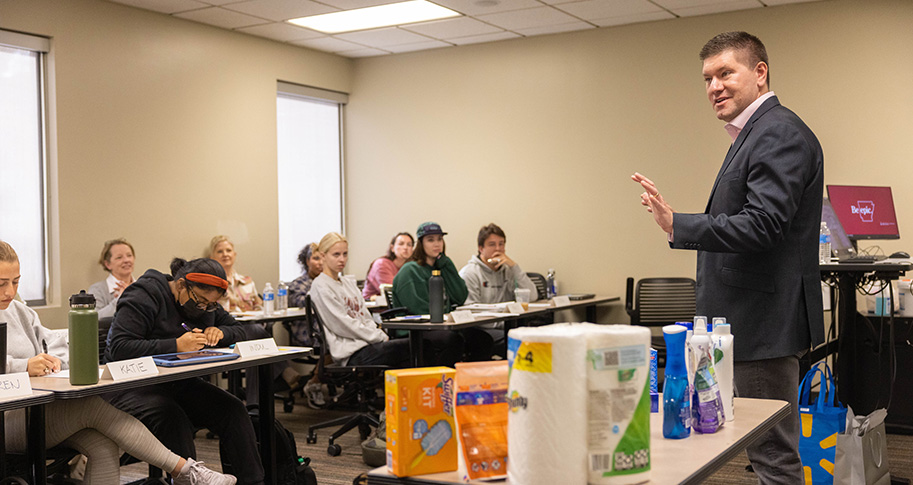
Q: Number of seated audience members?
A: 9